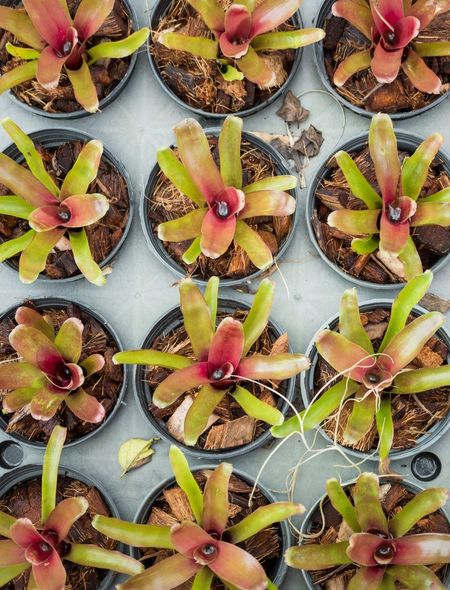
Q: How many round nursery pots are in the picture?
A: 12